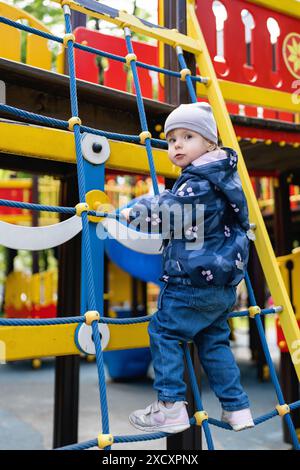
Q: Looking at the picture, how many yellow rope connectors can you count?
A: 11